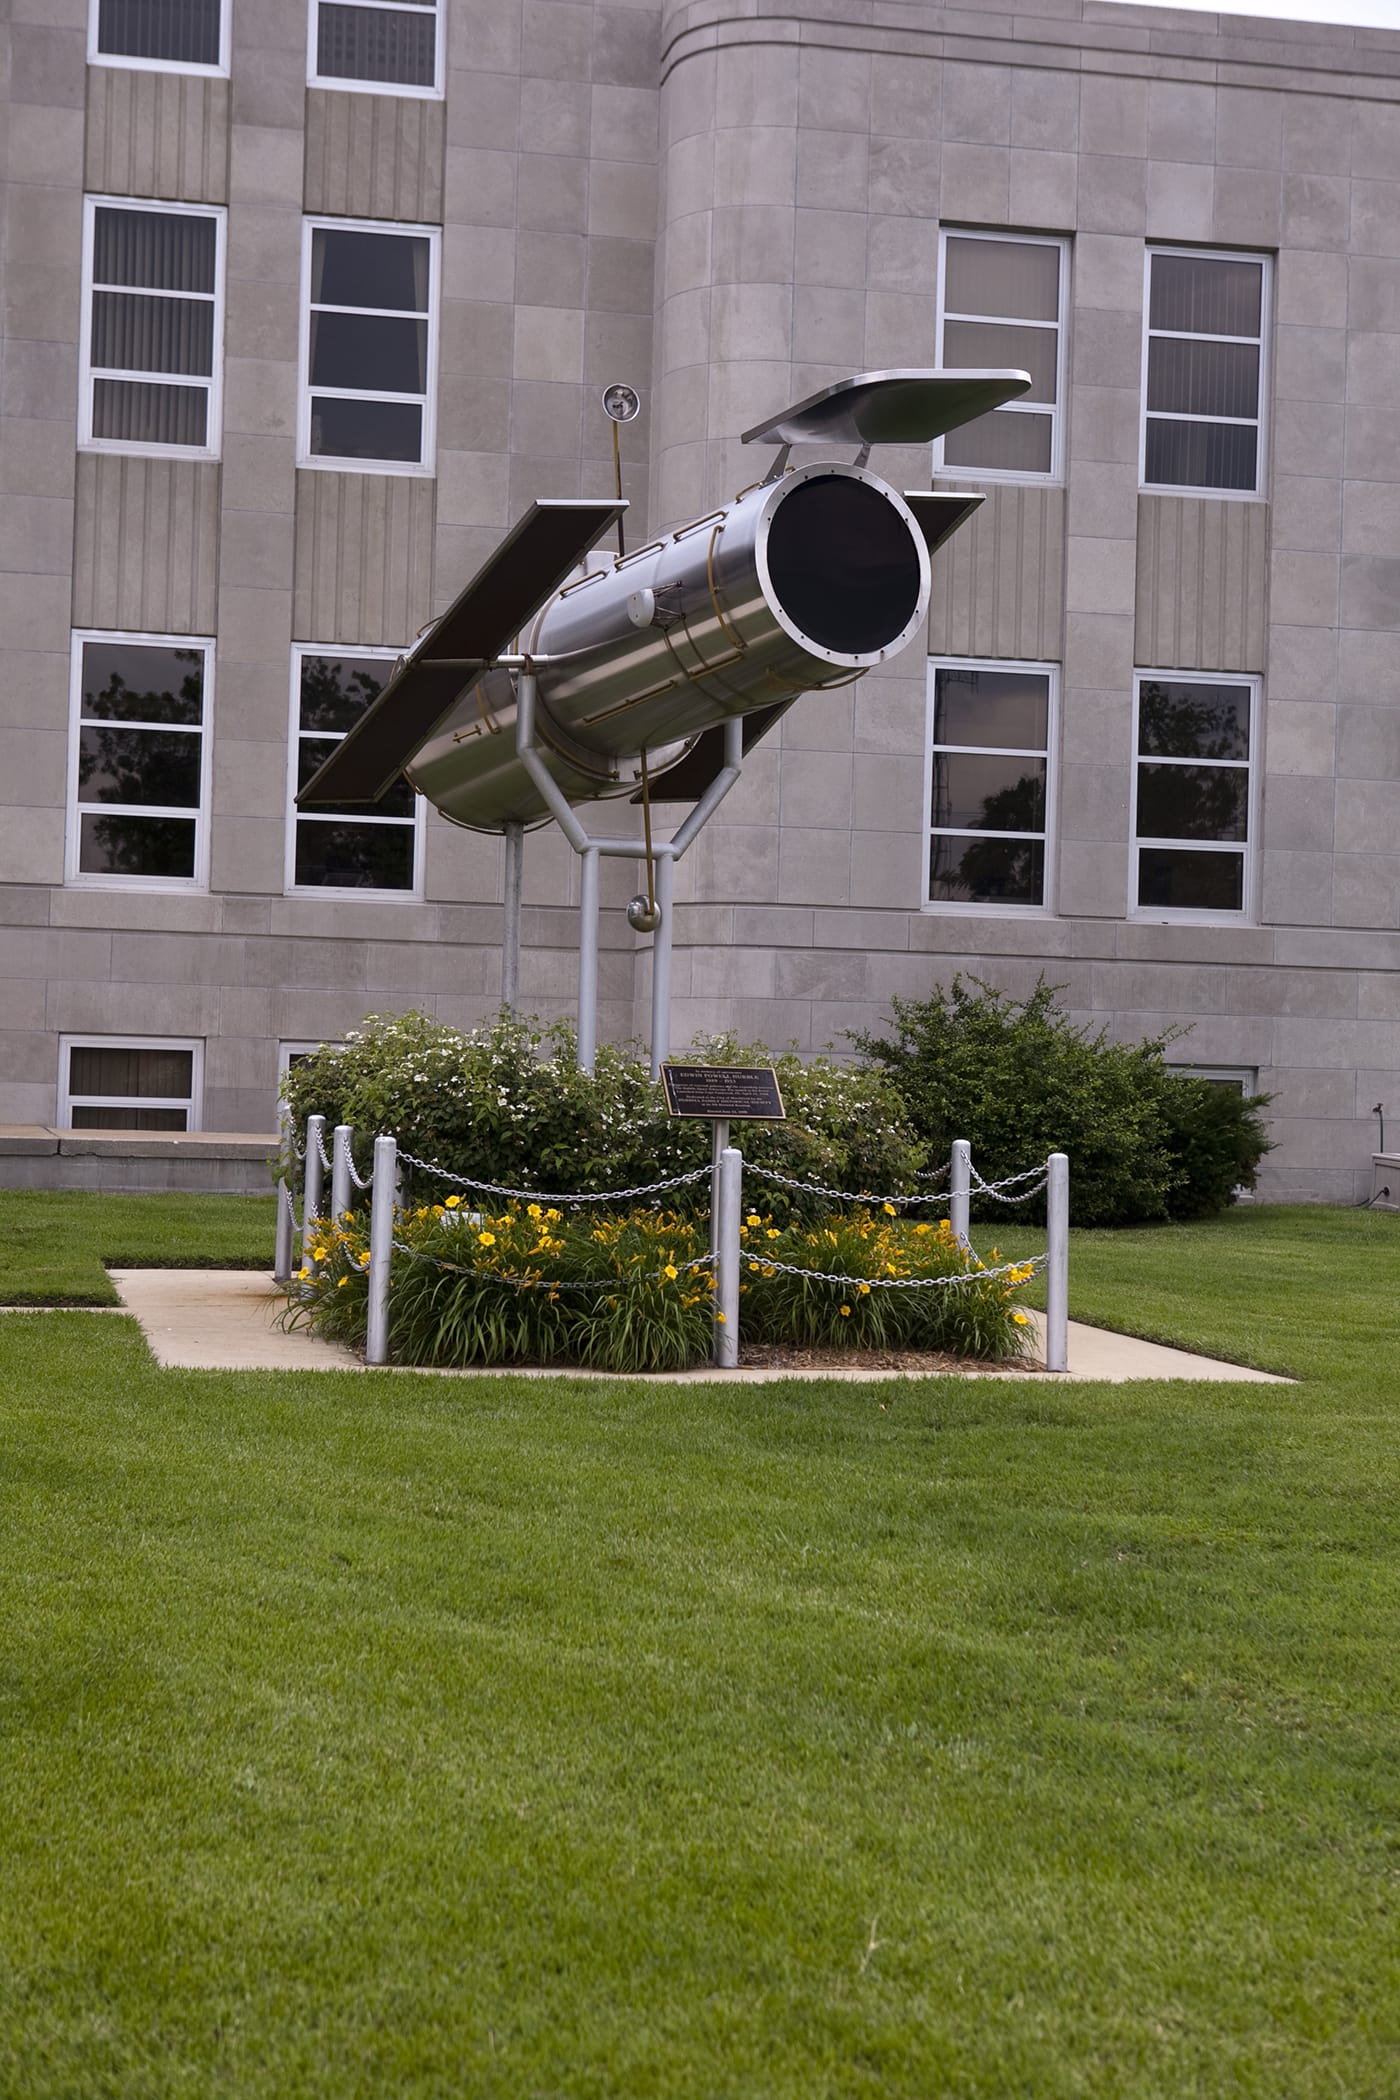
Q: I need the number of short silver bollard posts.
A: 7